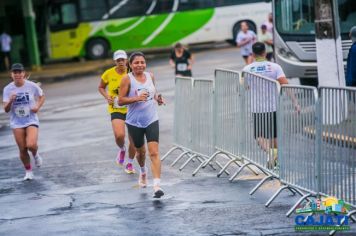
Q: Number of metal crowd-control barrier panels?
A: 6